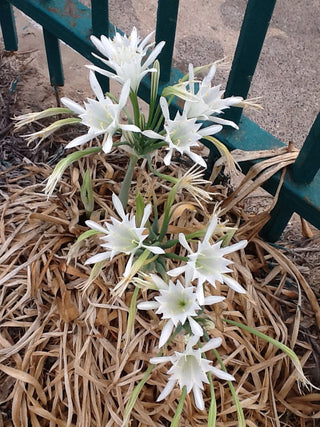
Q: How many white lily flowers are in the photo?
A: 8